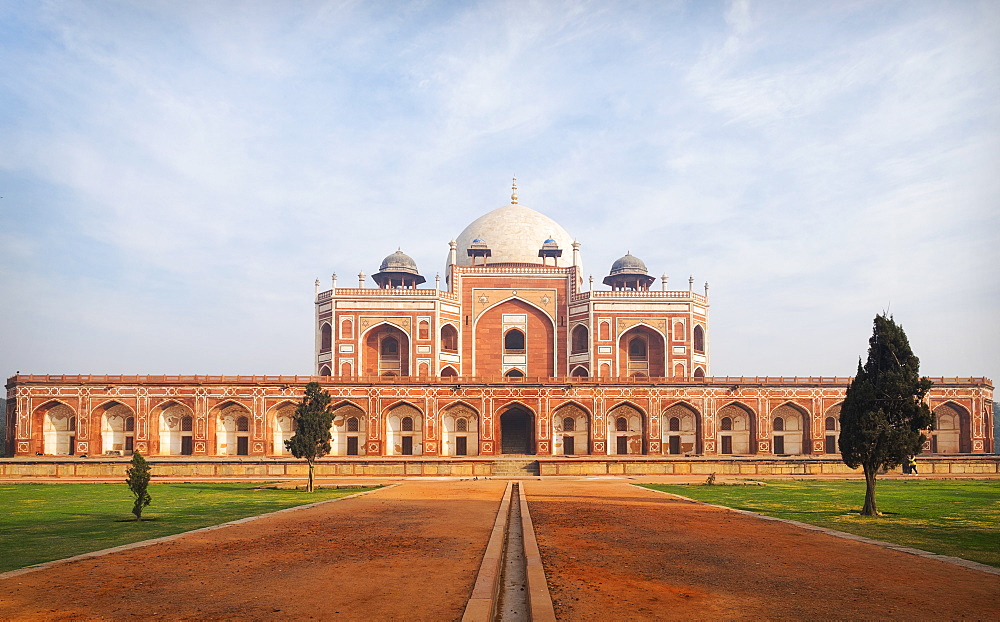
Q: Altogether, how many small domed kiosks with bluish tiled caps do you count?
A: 2